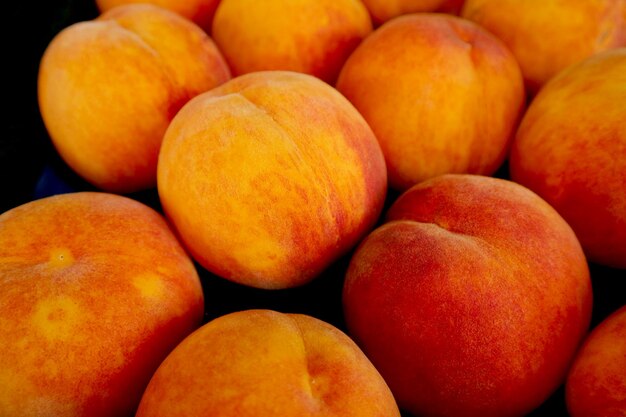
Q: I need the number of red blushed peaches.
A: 12